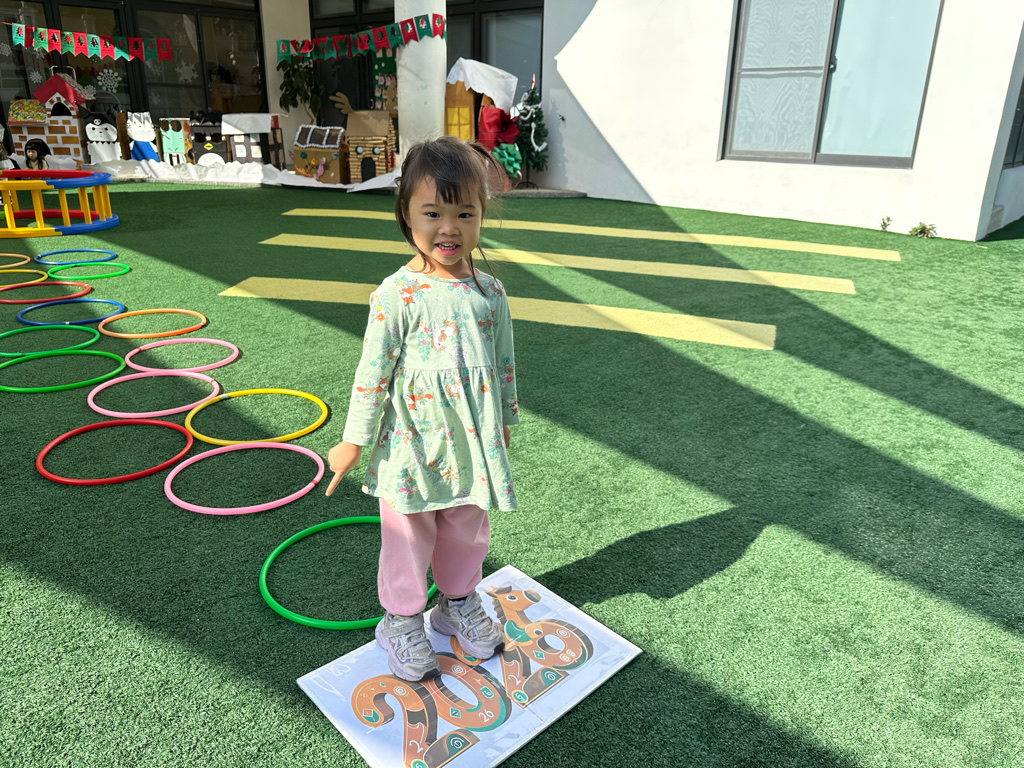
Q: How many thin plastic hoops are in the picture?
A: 15